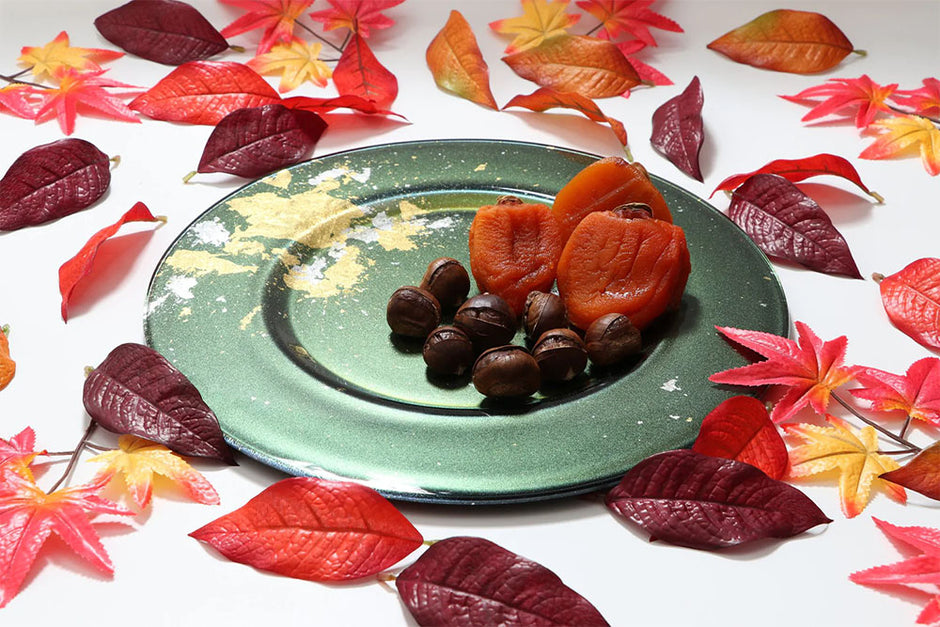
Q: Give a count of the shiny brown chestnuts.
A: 8